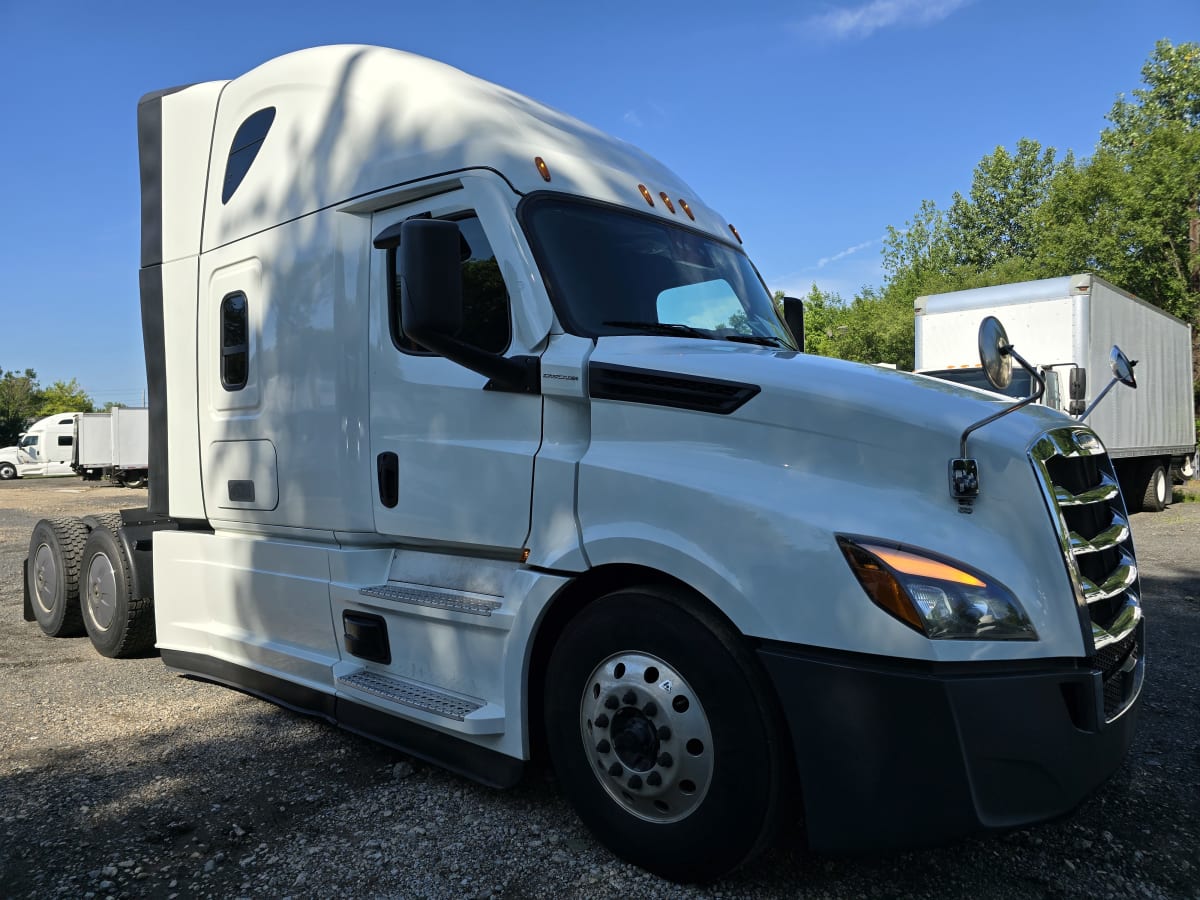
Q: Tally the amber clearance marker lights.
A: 5